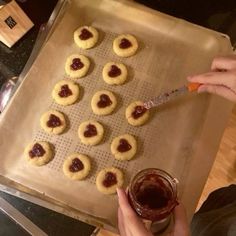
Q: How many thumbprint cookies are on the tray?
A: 13